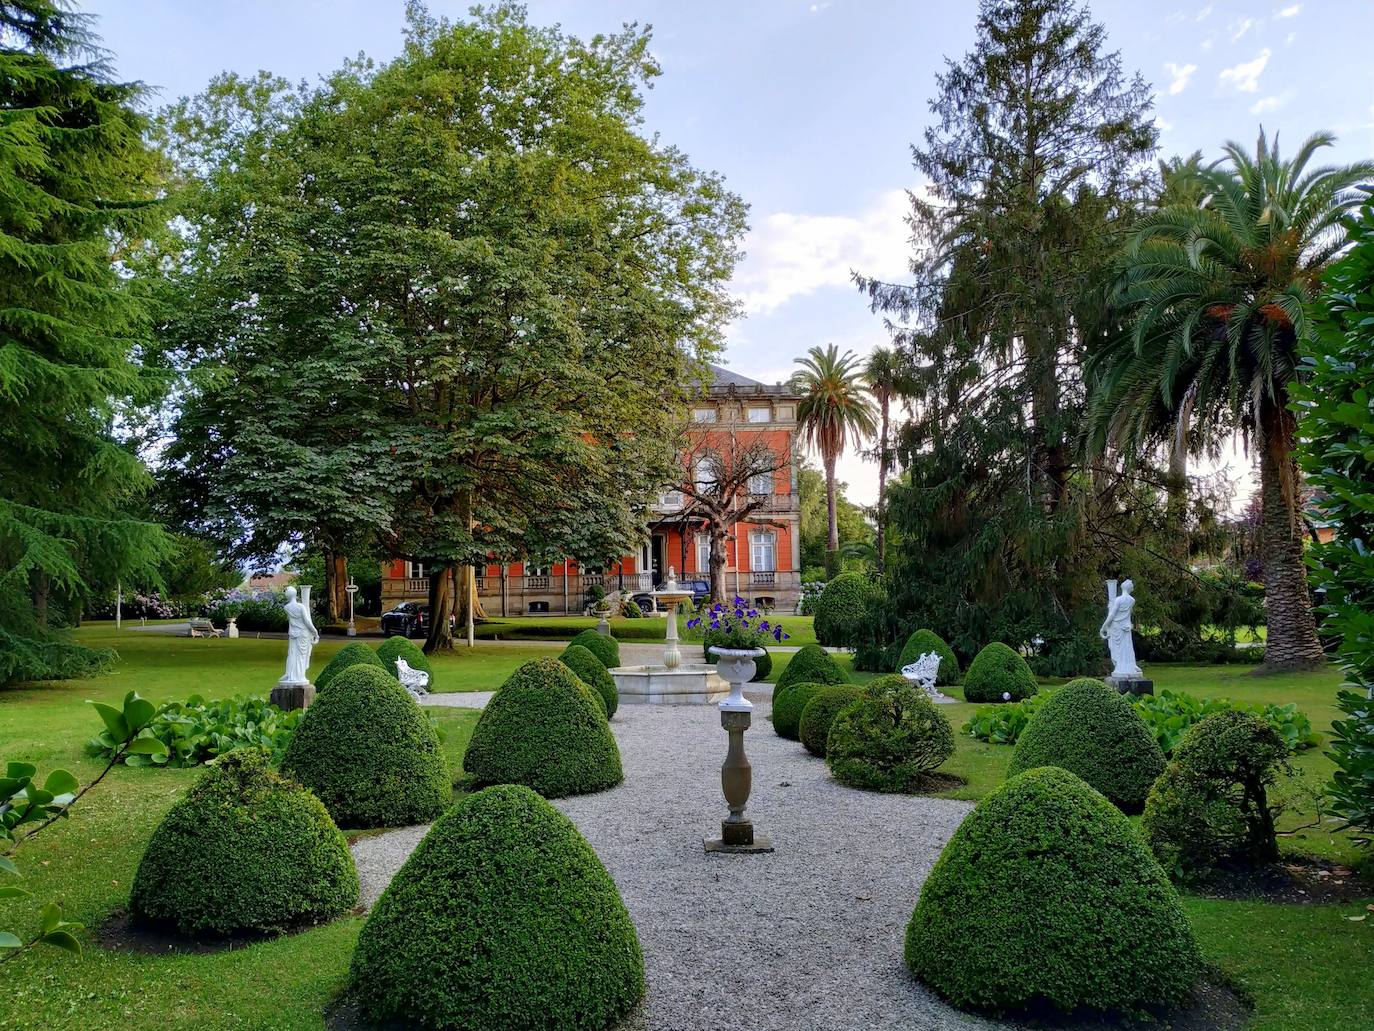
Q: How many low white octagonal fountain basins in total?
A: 1